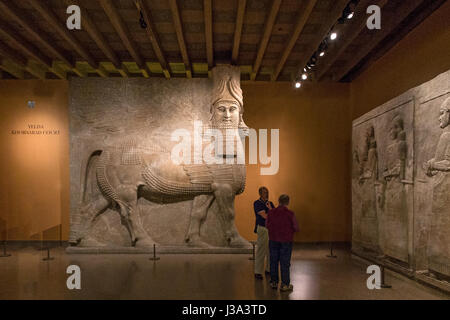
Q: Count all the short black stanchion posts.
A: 6